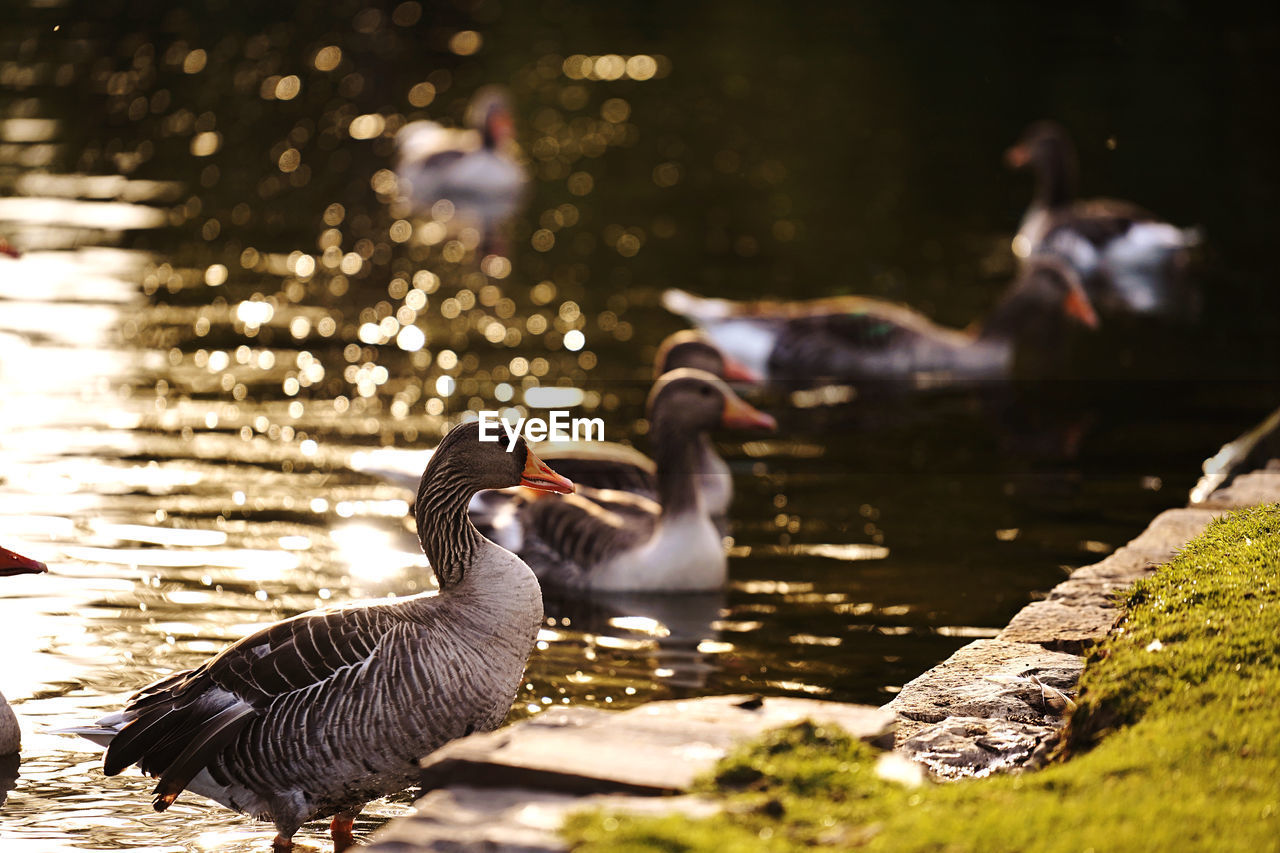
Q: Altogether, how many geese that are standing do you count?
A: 1